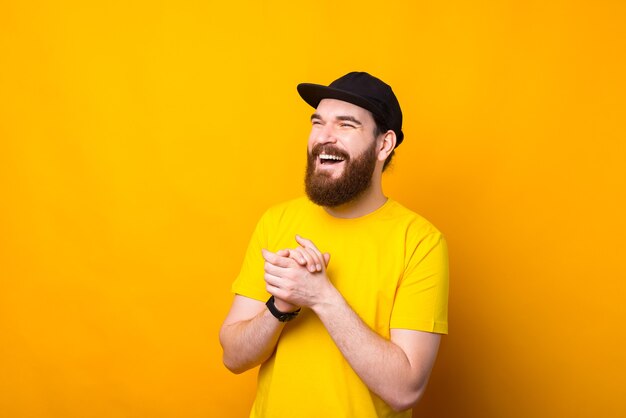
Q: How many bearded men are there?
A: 1